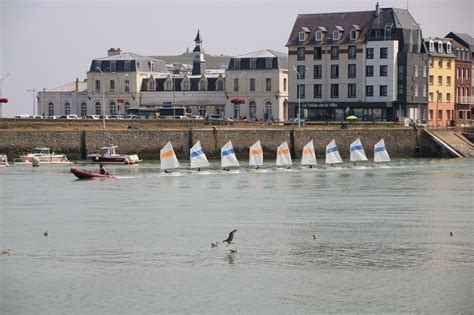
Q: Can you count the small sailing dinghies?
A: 9